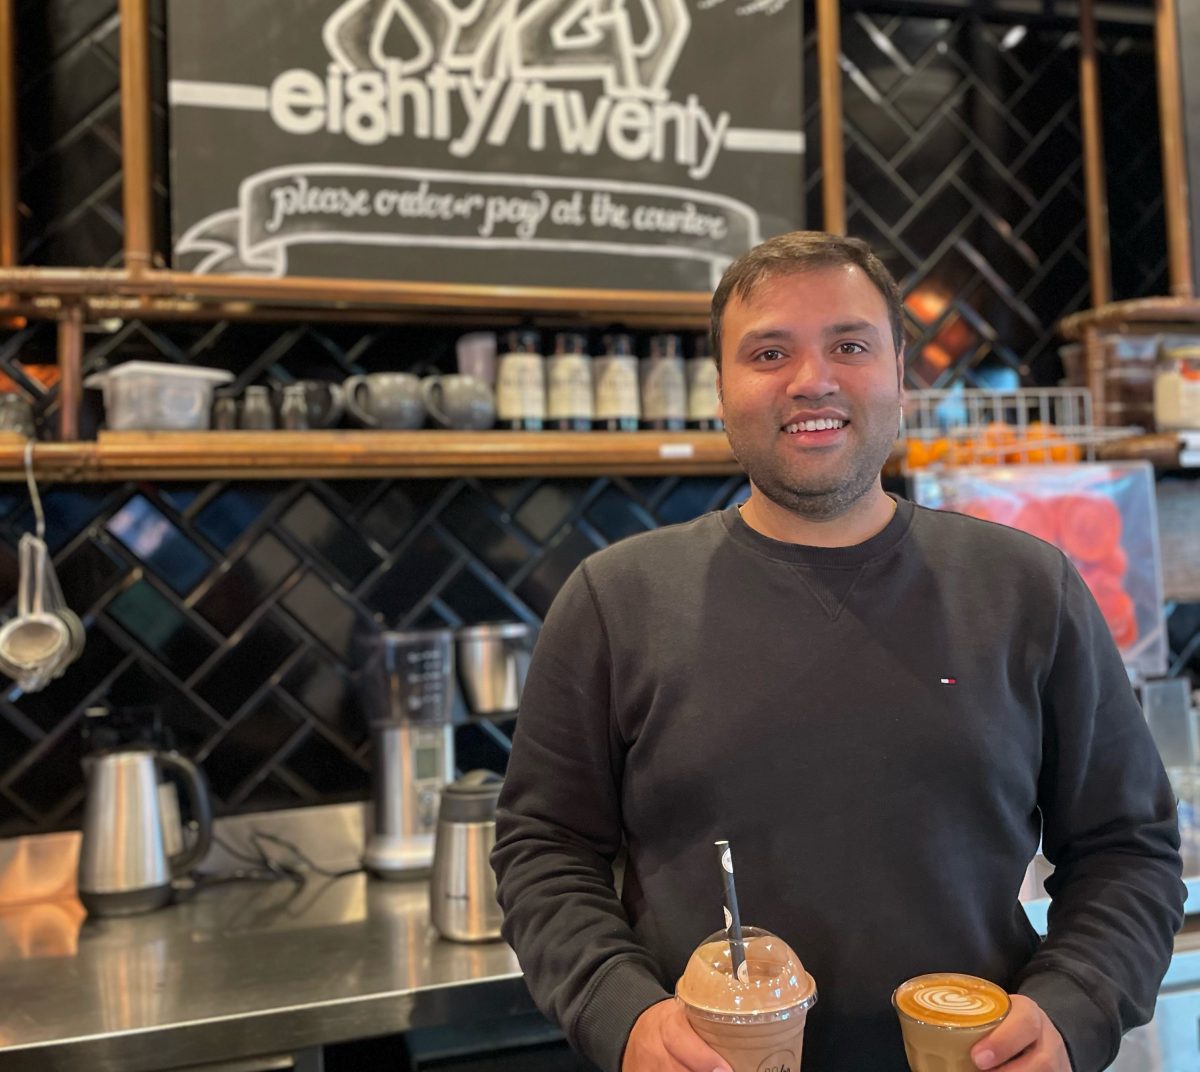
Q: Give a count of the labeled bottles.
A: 5